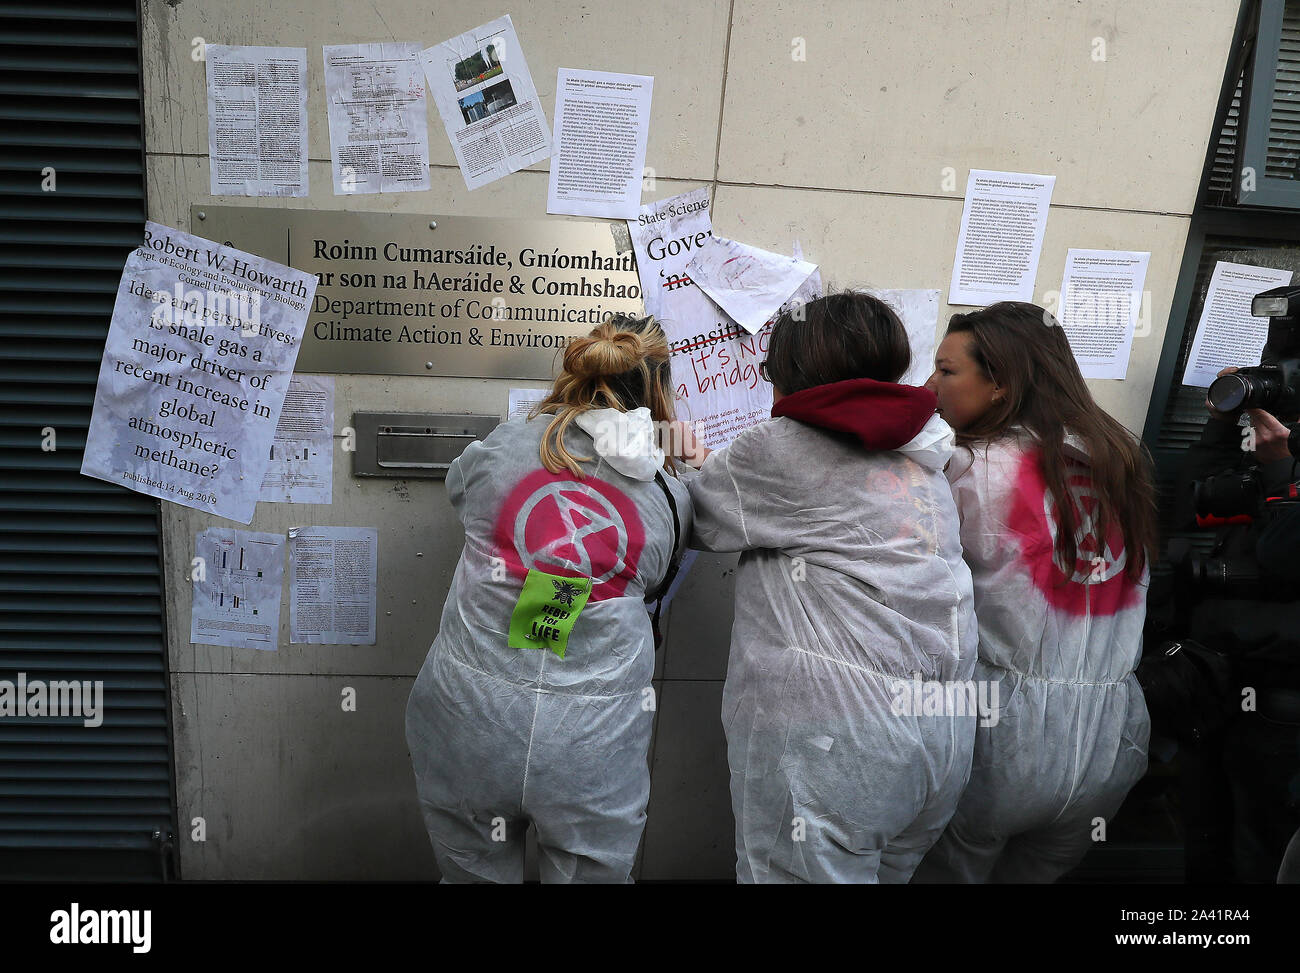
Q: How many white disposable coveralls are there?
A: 3